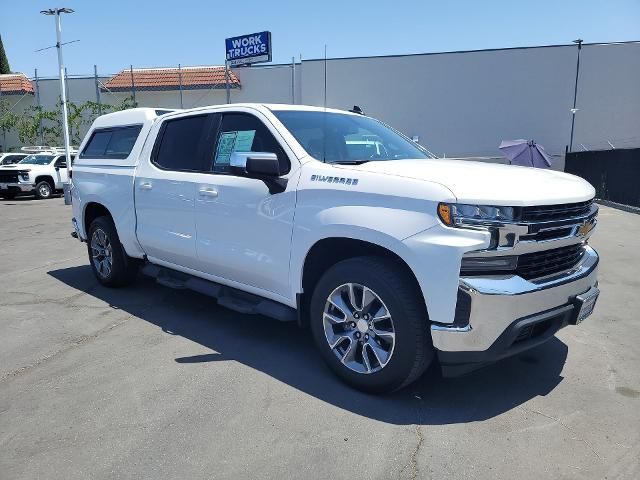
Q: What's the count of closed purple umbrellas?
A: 0